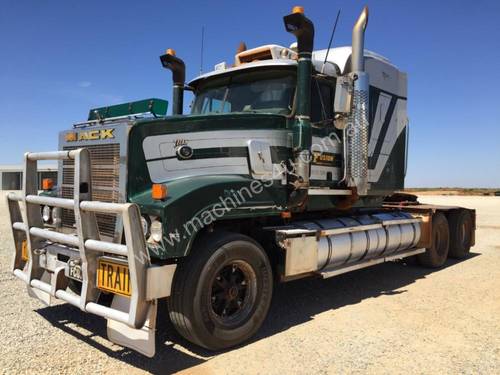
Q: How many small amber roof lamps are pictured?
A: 2